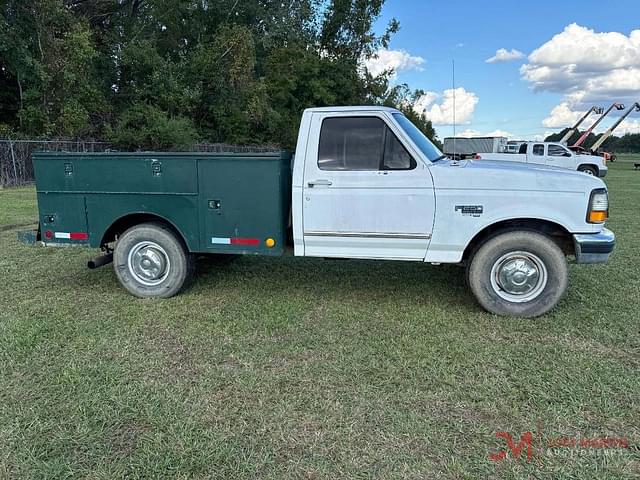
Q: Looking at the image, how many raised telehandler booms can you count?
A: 3